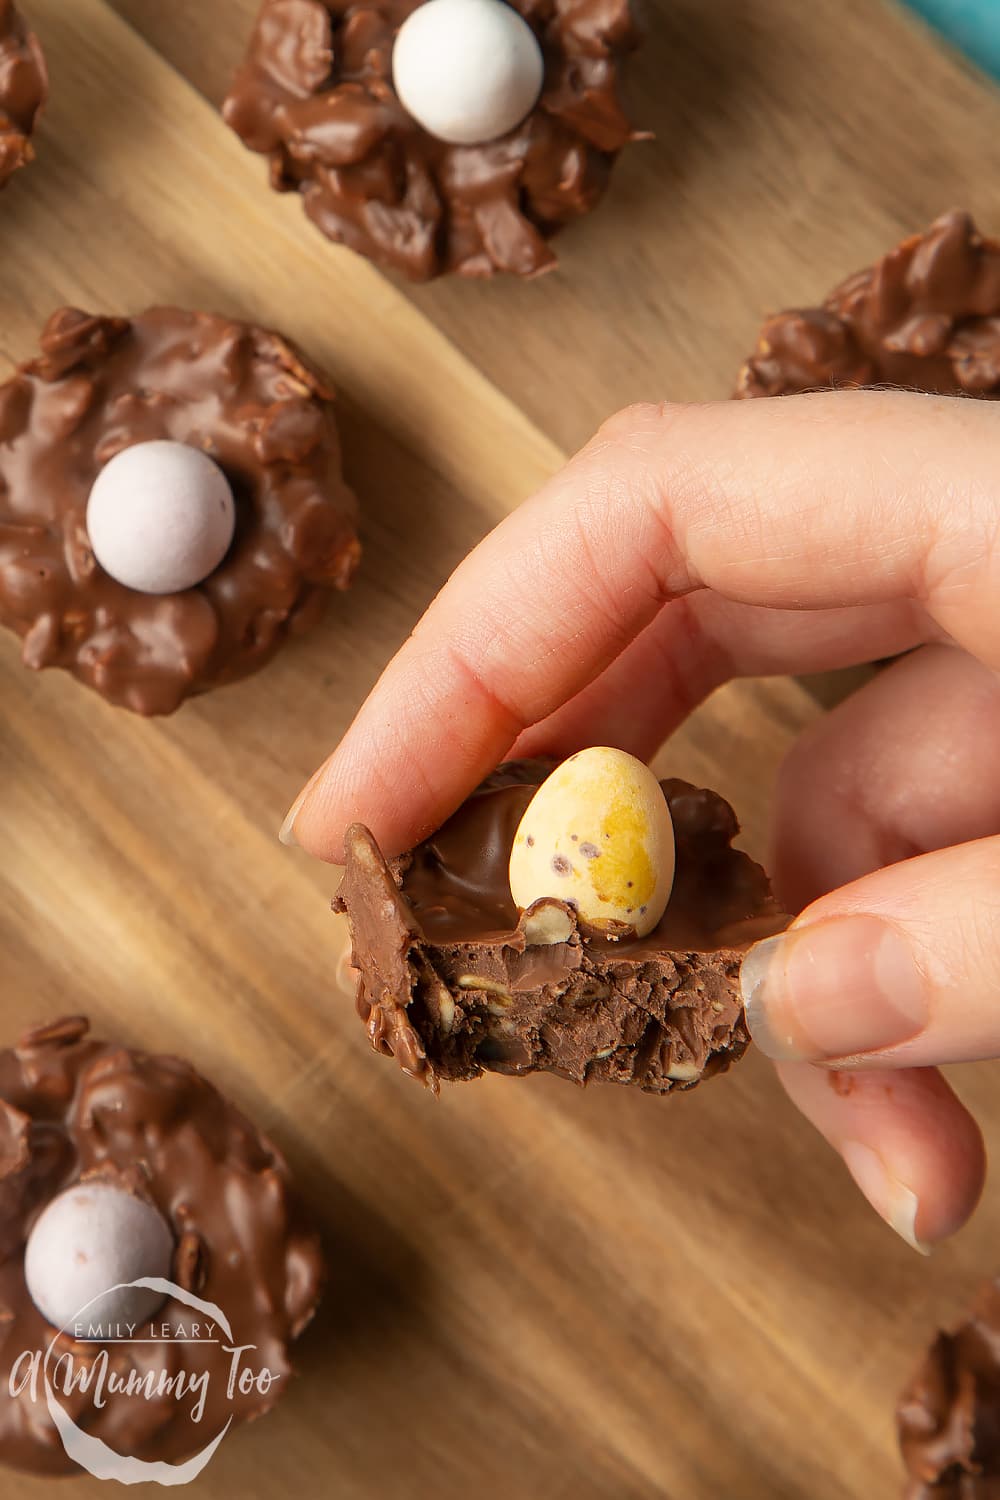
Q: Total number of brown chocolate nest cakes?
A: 7